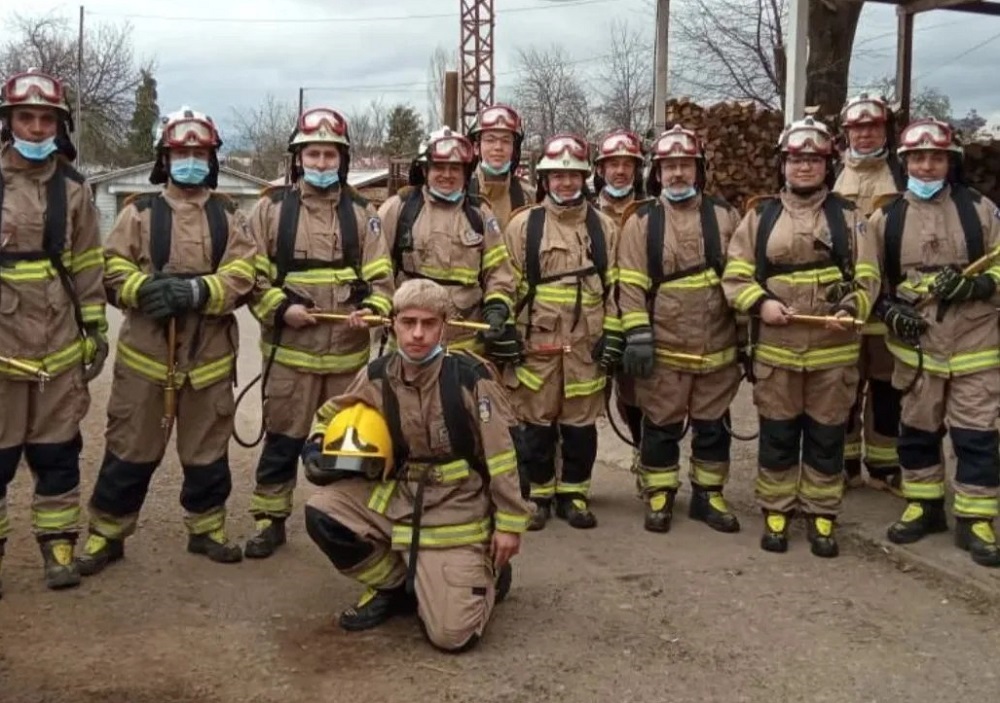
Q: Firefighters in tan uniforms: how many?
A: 12